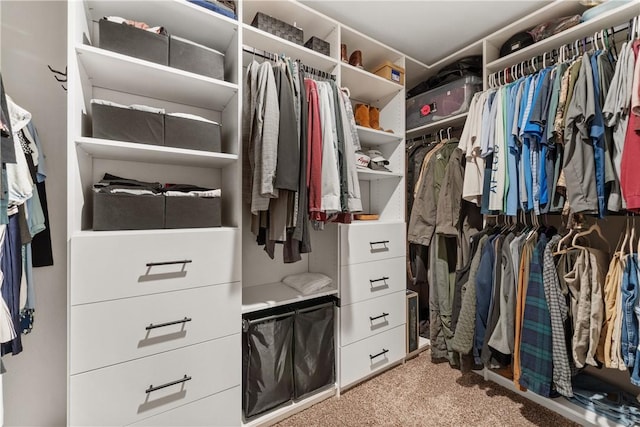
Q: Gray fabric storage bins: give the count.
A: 6